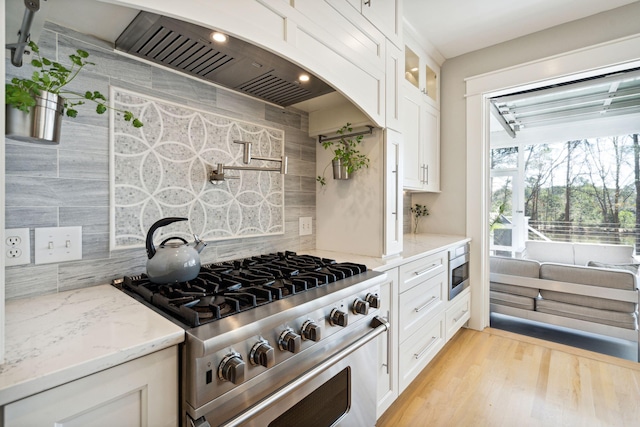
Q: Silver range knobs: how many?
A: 7